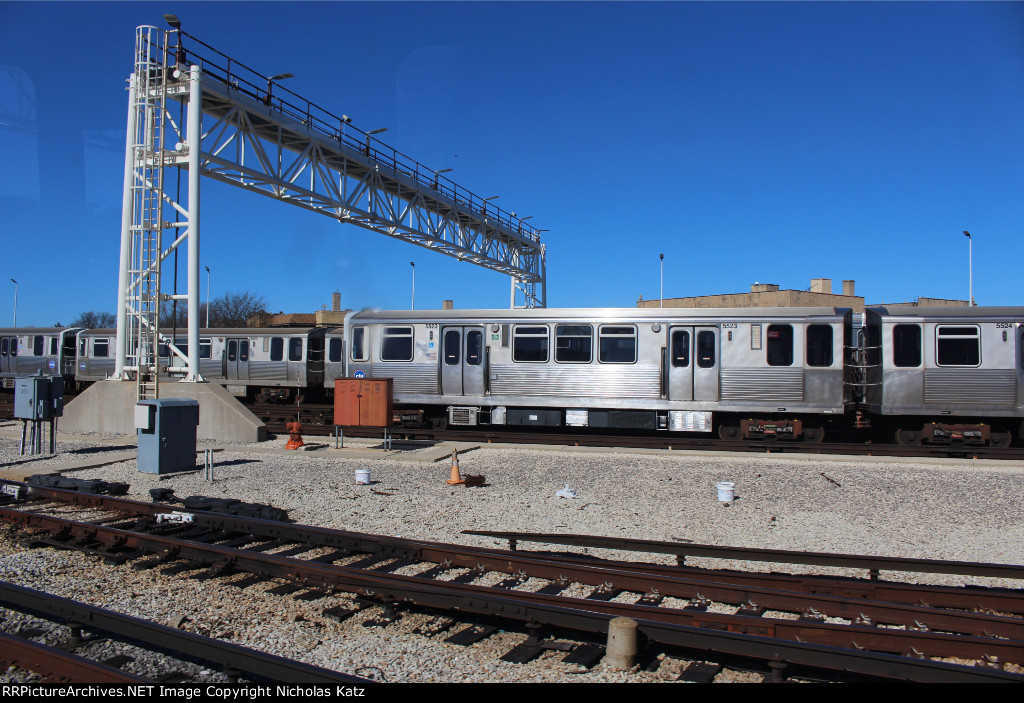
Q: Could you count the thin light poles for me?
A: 5